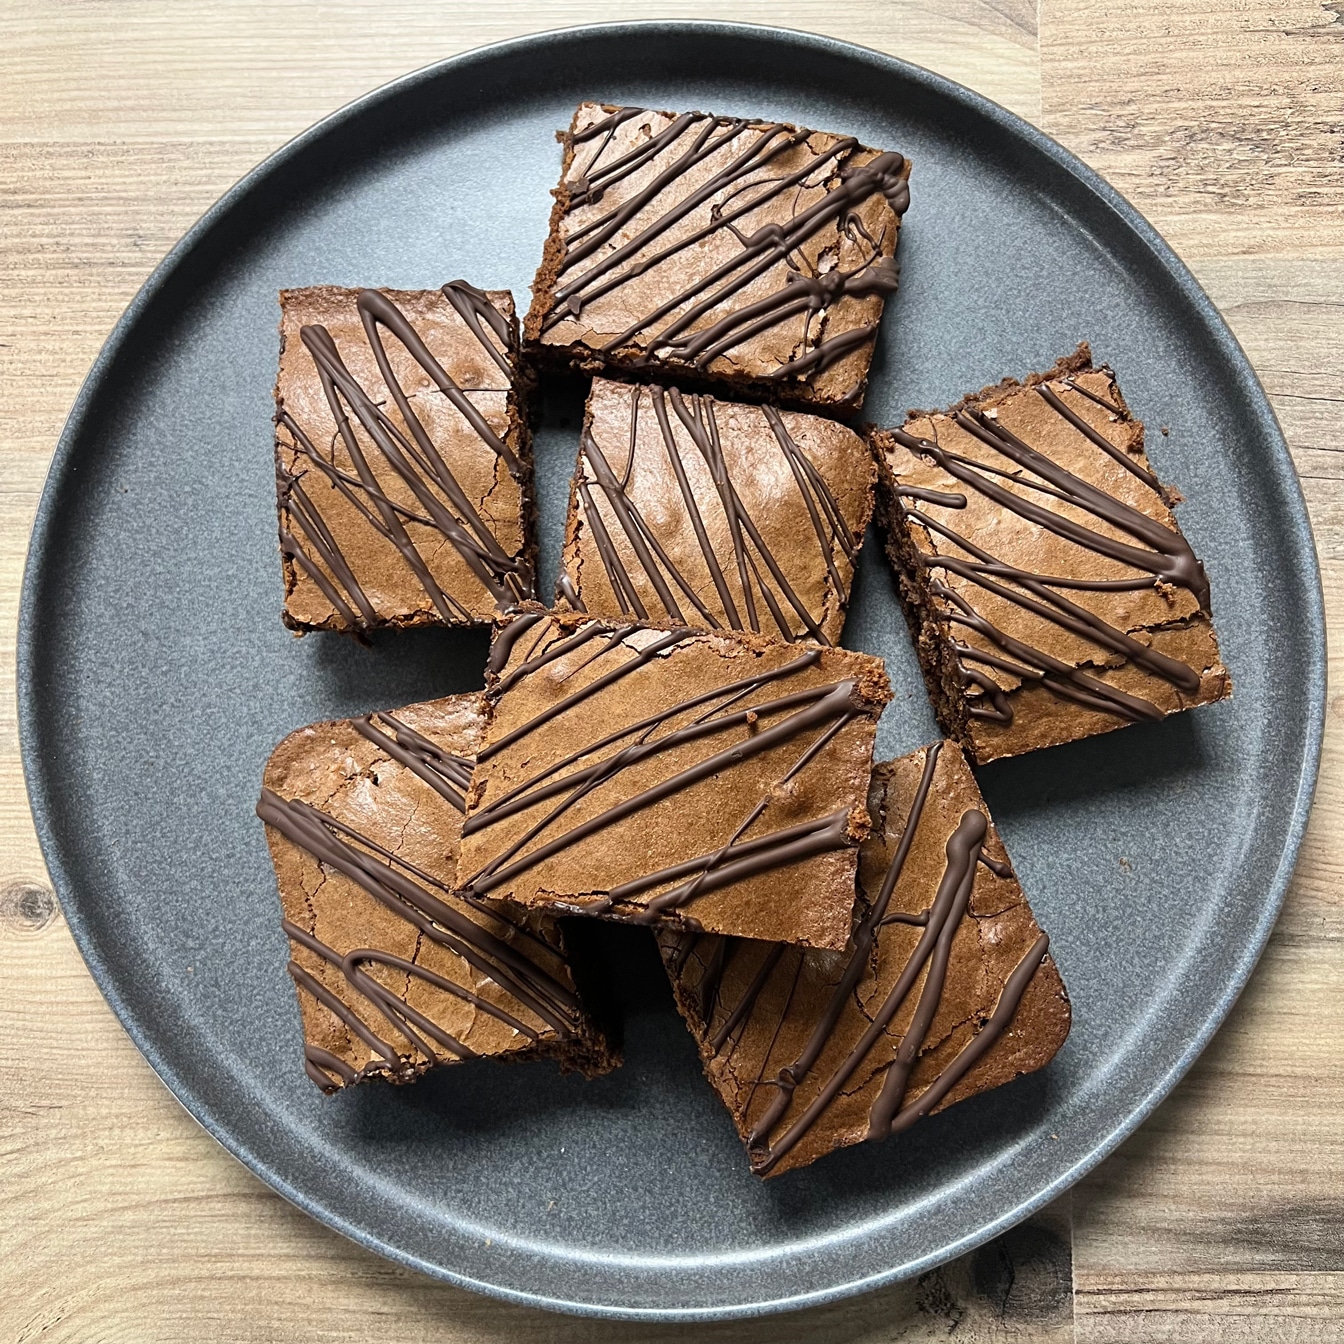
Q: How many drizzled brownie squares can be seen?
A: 7